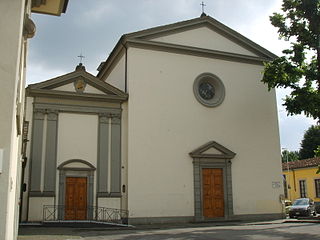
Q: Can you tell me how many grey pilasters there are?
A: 4